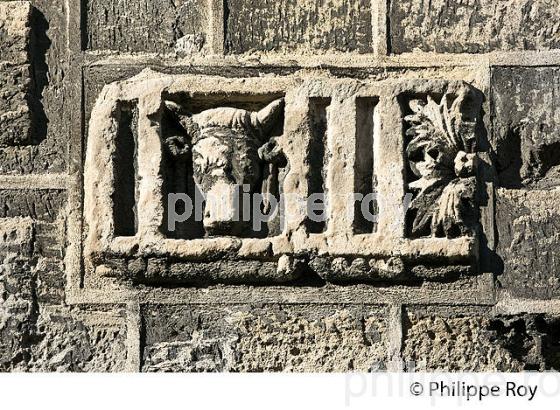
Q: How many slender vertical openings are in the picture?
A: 3